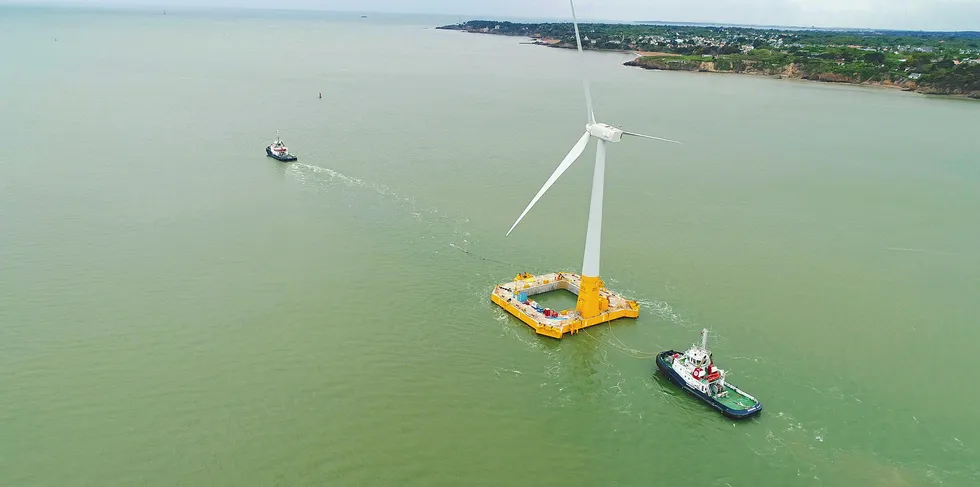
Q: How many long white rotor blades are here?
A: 3